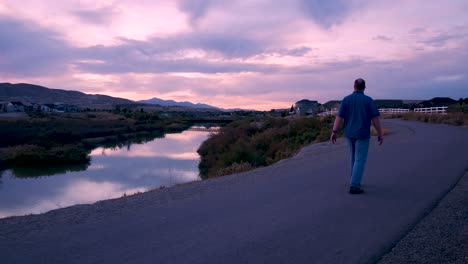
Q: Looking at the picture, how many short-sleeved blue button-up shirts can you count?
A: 1